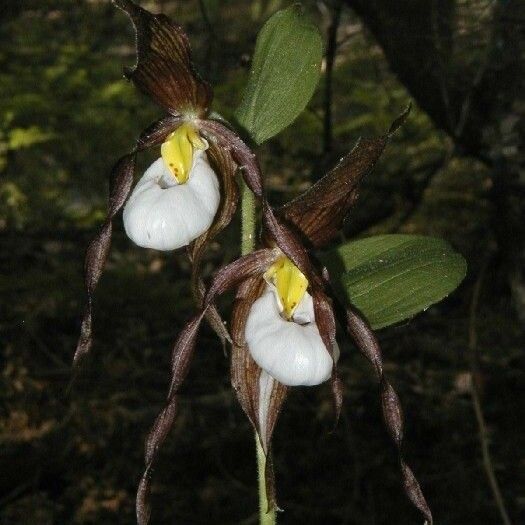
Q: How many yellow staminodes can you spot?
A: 2